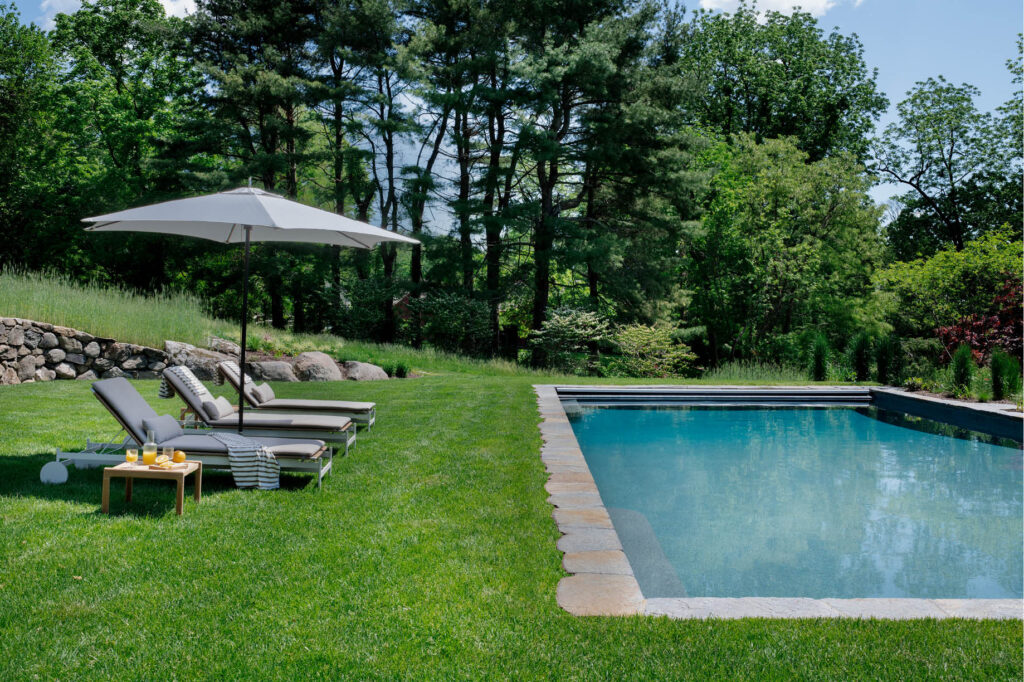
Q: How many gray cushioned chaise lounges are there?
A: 3